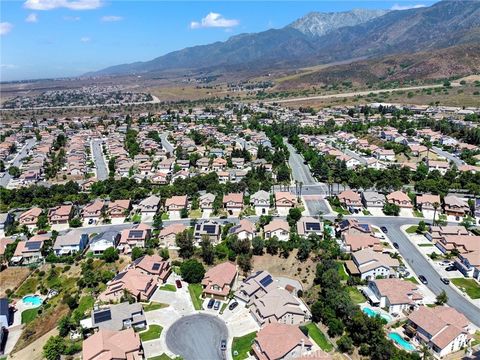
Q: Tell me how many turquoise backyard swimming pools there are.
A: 3